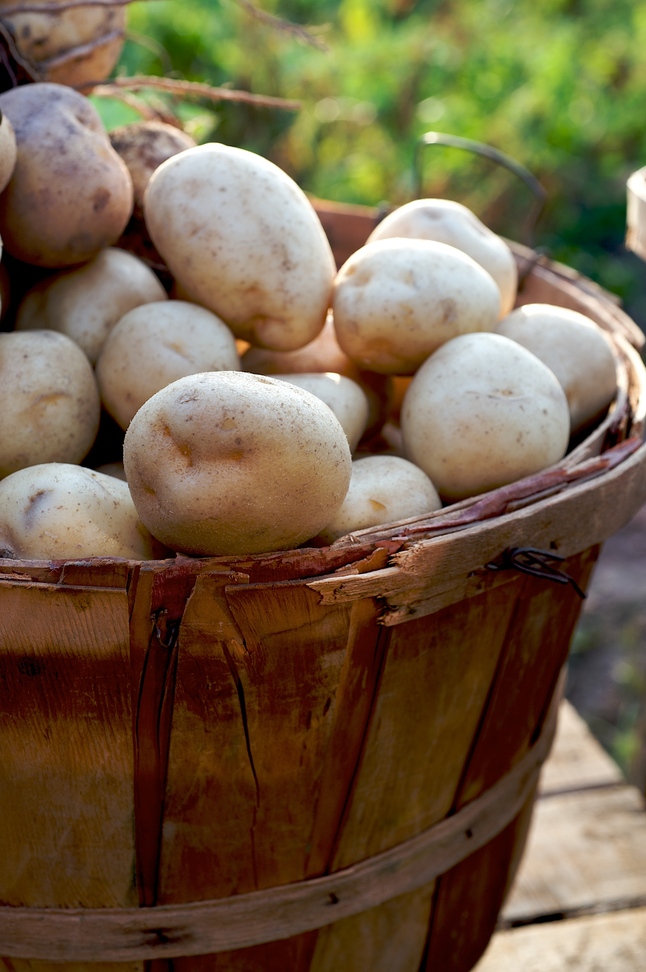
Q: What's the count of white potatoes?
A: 12